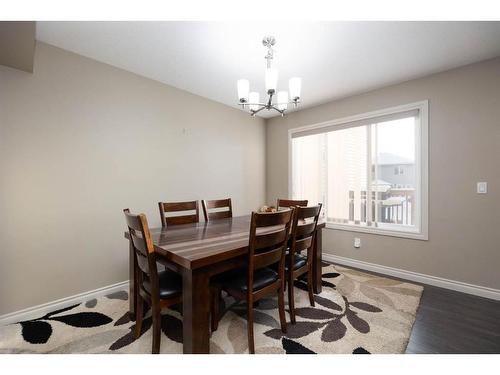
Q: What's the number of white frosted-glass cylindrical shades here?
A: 5